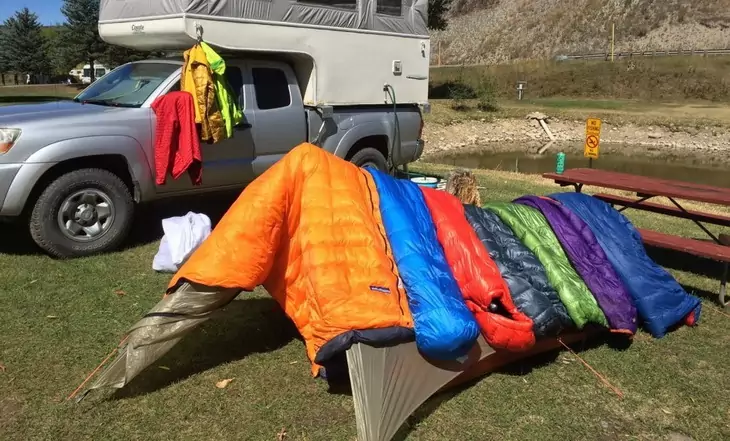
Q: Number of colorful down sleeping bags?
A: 7